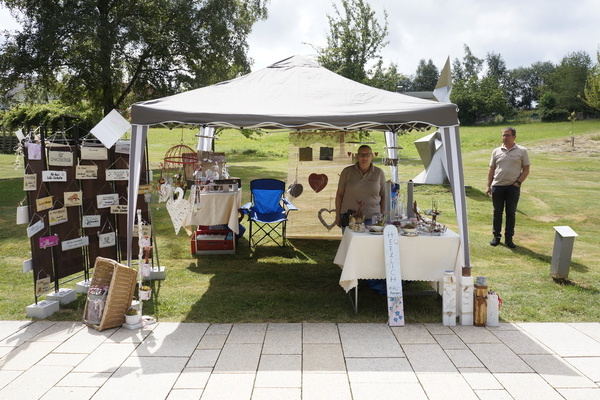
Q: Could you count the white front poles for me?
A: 2